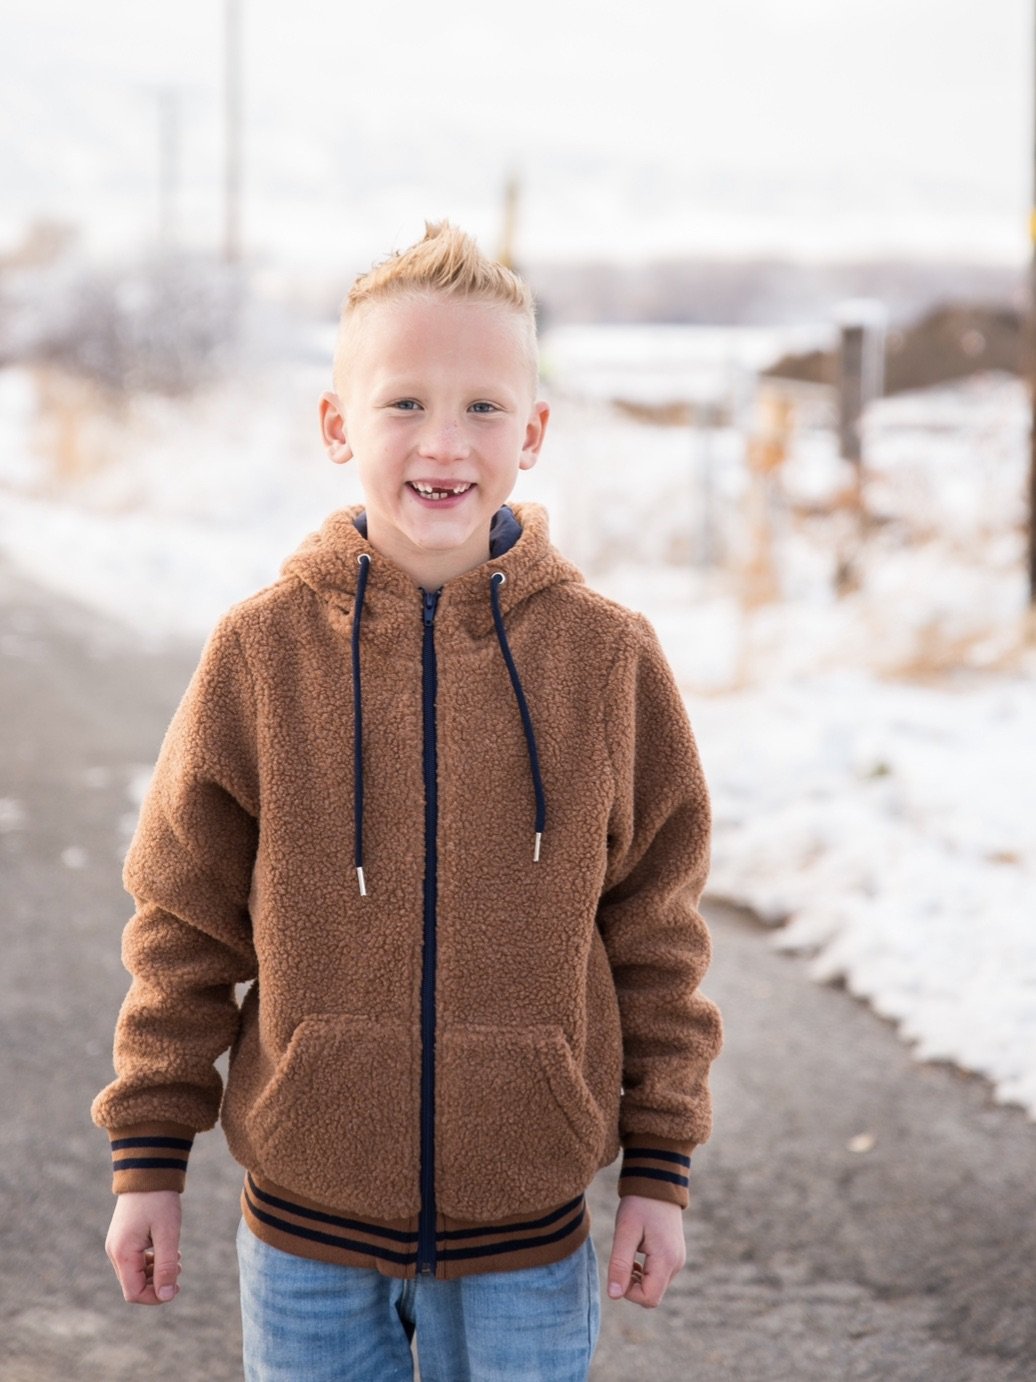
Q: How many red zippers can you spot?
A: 0